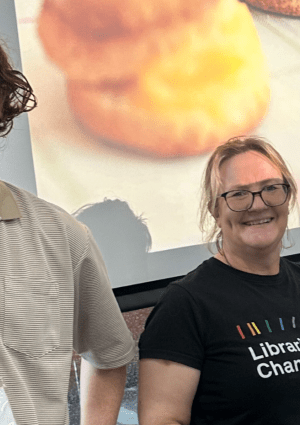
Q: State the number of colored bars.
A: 6